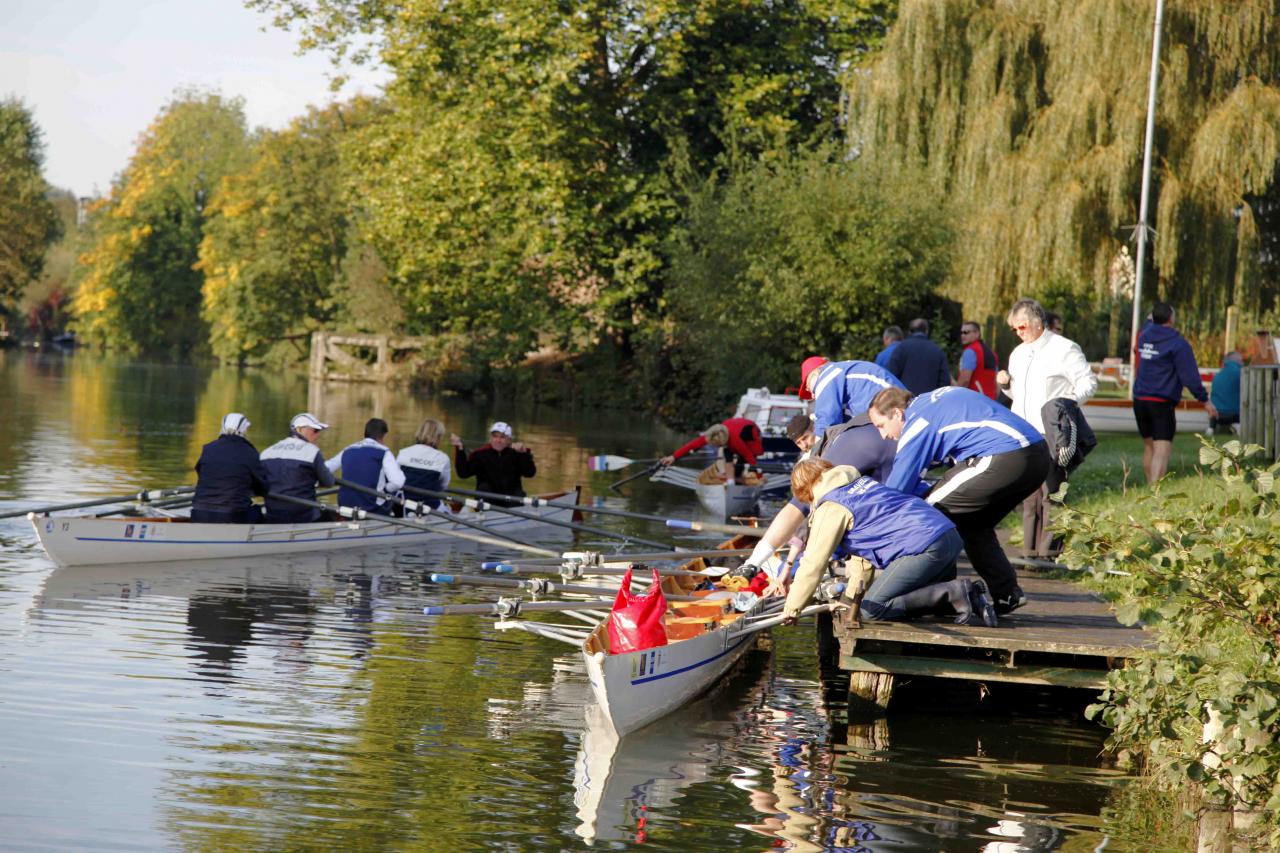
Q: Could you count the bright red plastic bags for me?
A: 1